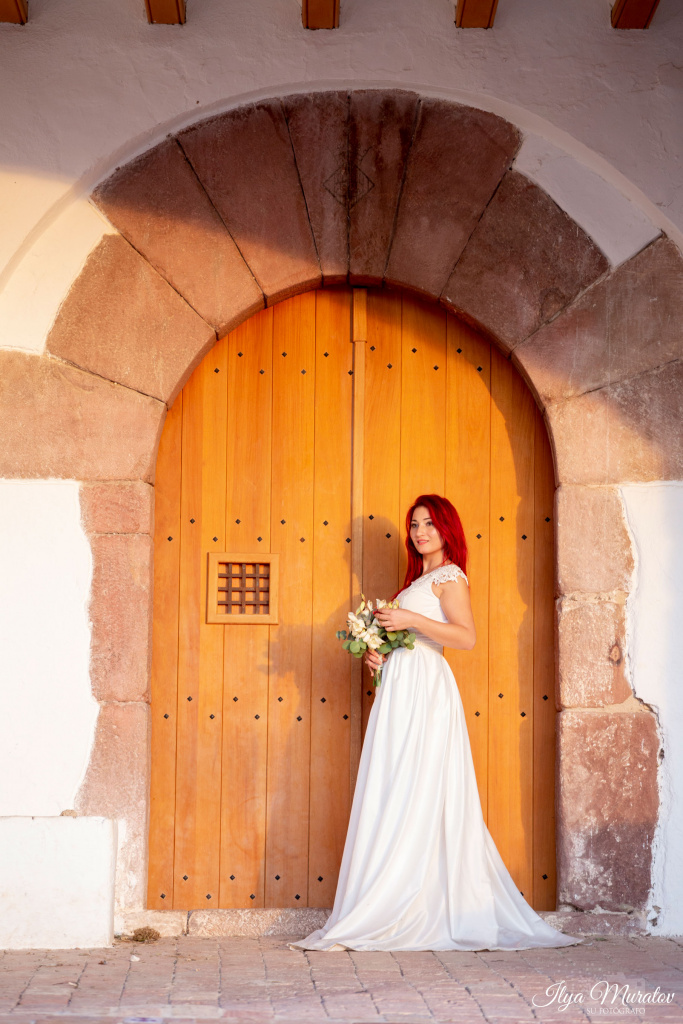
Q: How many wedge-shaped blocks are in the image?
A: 10